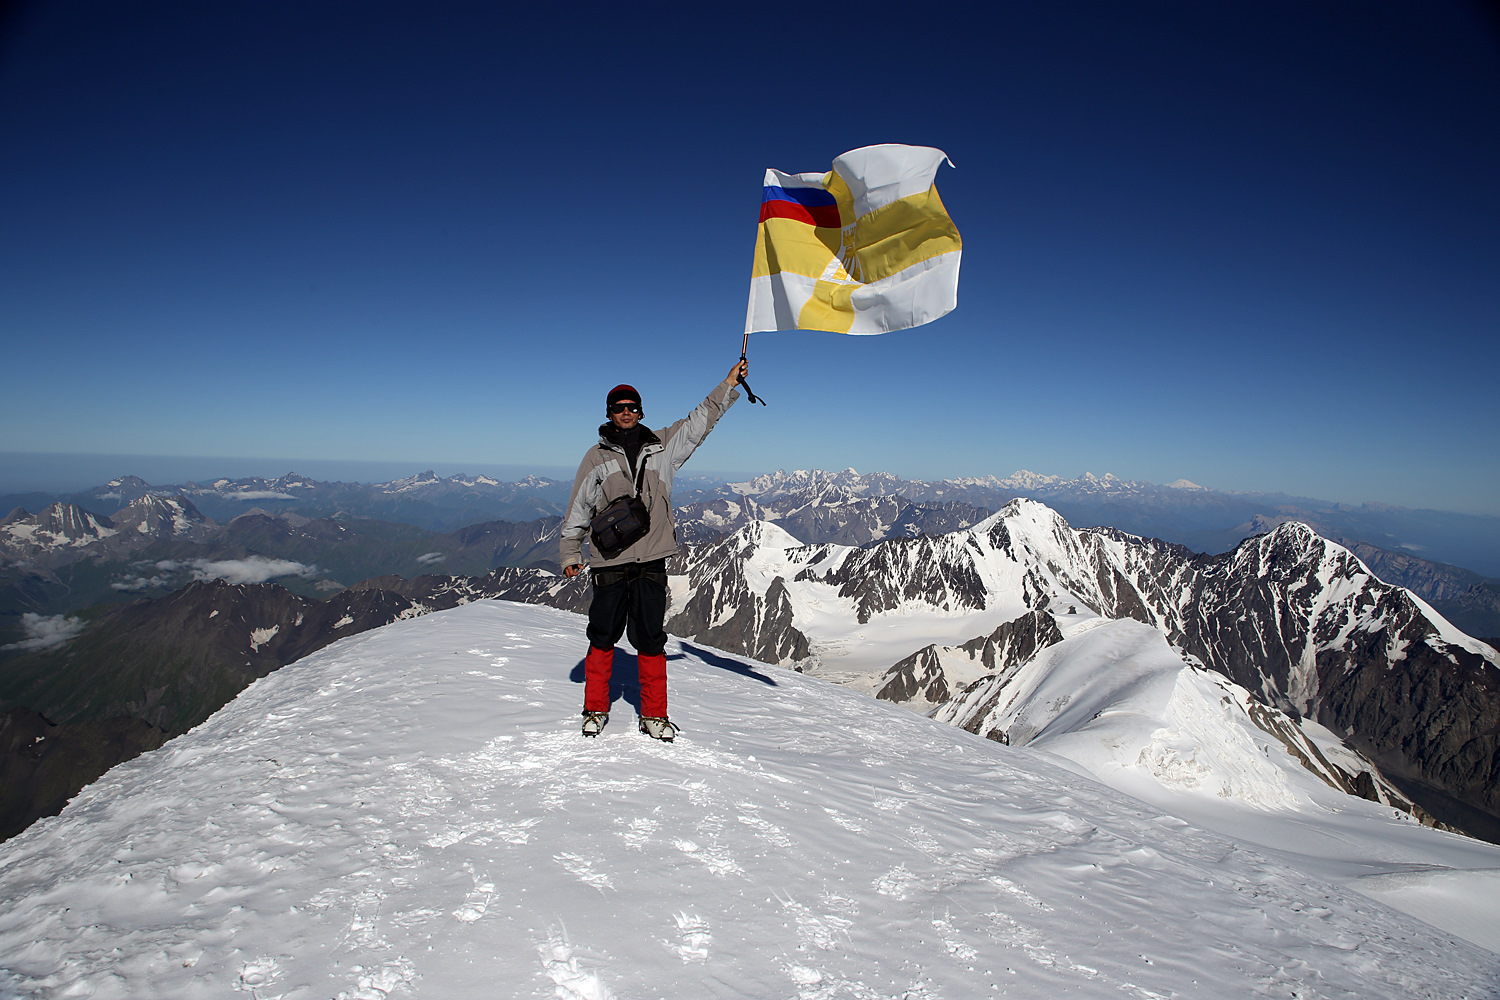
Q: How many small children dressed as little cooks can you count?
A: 0